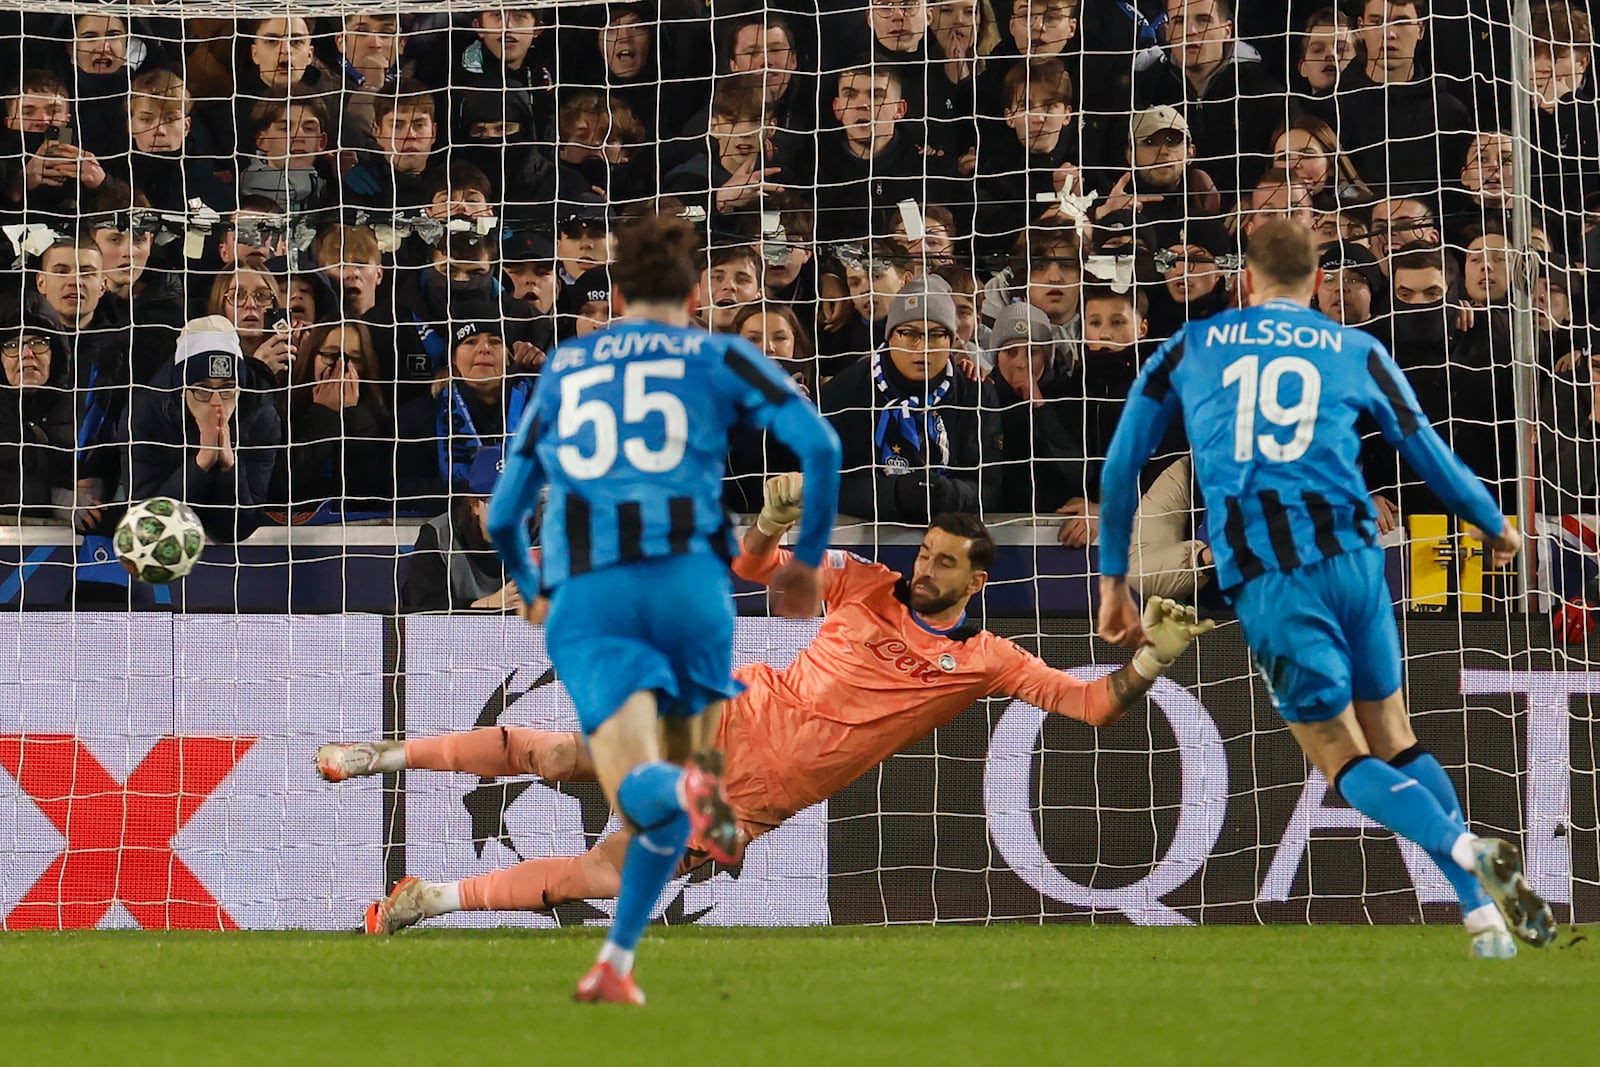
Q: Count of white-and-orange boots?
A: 2